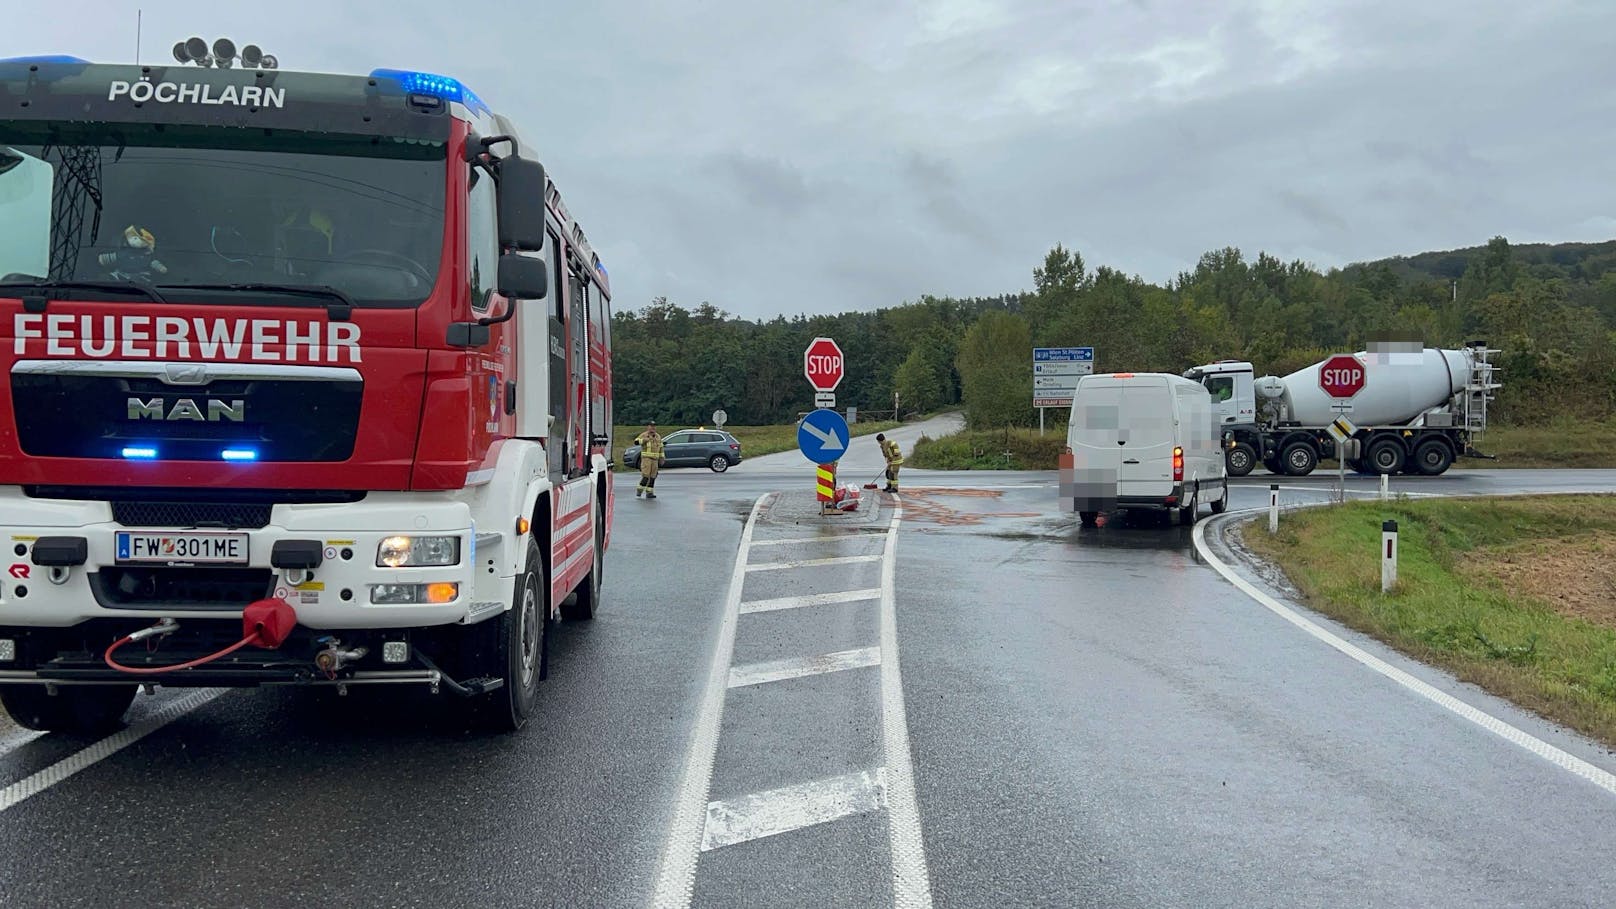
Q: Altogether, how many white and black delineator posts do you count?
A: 3